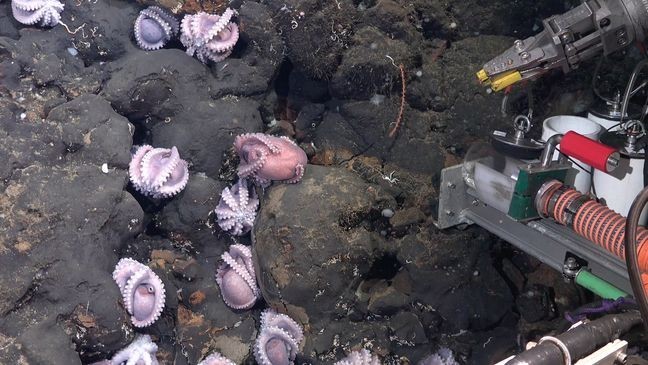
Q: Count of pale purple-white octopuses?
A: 12